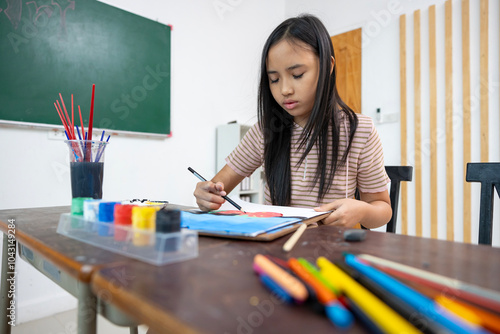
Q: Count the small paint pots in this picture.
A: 6